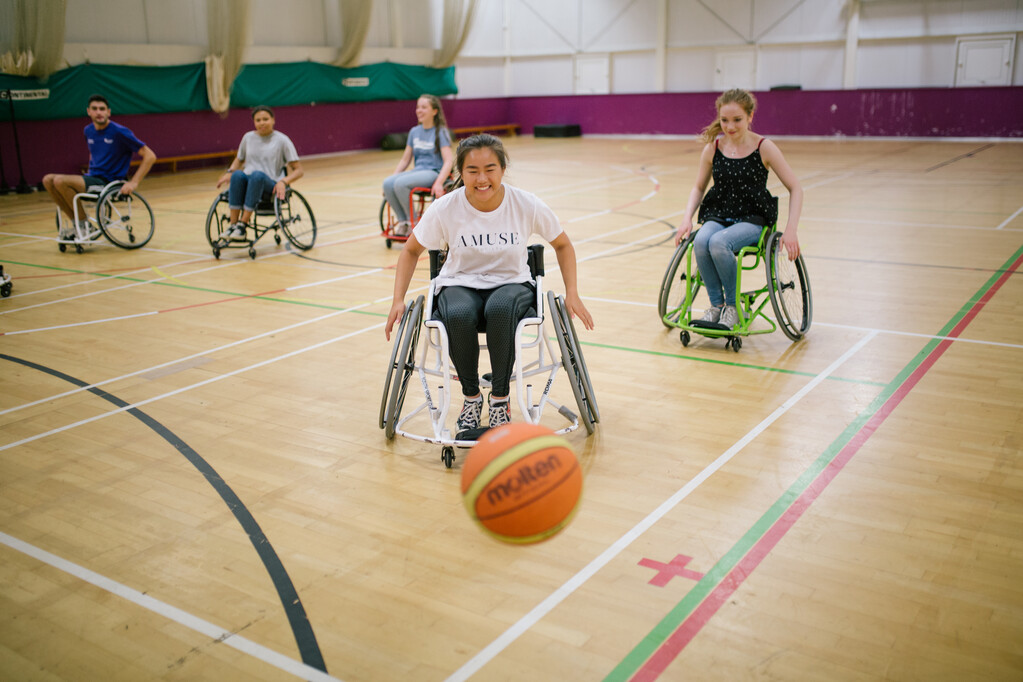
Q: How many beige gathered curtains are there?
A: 4